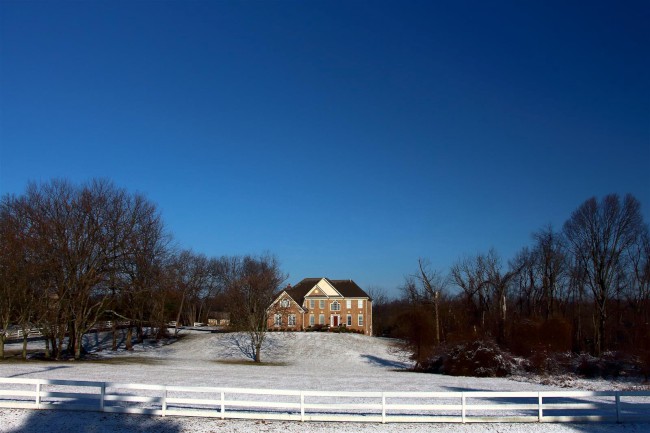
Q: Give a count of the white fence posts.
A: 9